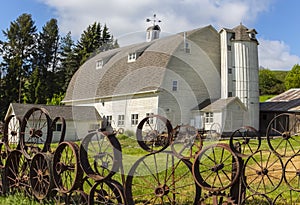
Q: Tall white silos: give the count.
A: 1